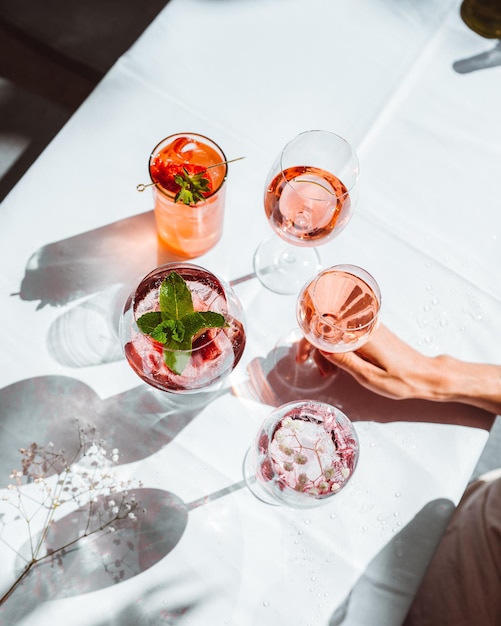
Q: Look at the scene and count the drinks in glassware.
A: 5